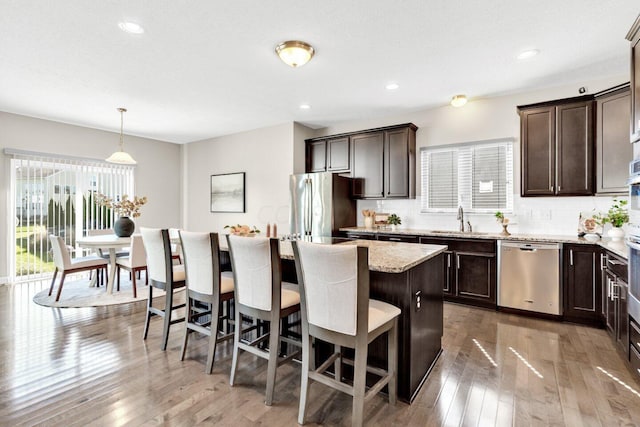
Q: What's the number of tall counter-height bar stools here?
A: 4